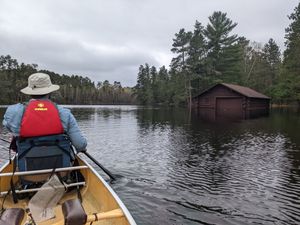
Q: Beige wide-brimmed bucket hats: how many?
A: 1